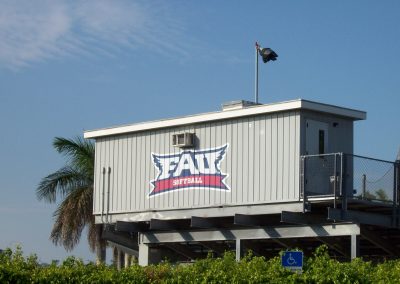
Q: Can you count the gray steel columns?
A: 3